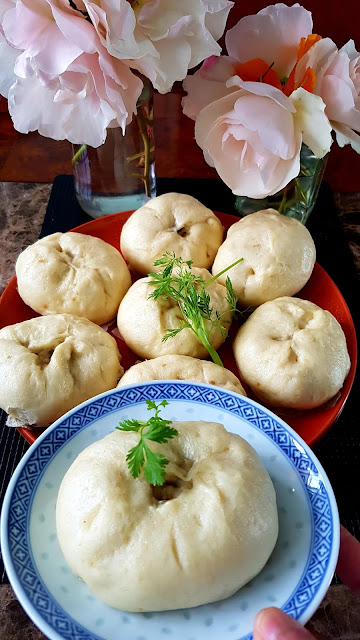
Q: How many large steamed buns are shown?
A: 8